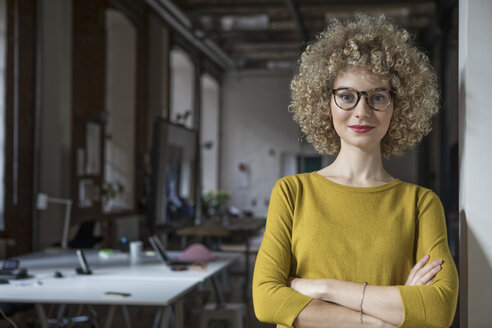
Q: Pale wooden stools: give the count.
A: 1